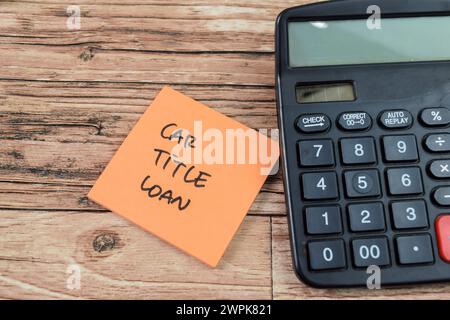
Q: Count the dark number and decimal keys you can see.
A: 12